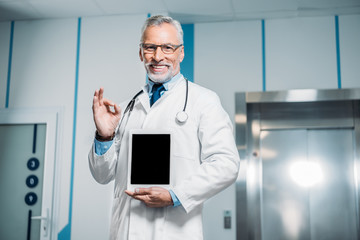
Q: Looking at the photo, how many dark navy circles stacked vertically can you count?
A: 3